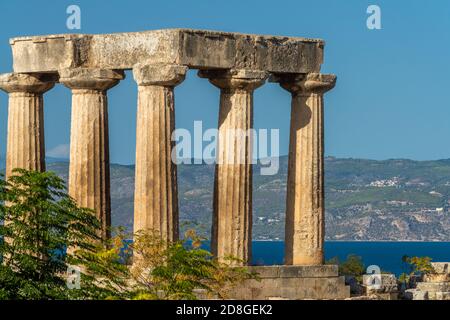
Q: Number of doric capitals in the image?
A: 5